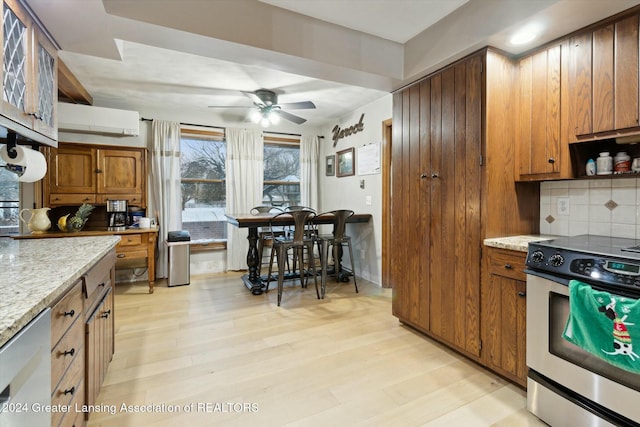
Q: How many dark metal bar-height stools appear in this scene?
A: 4